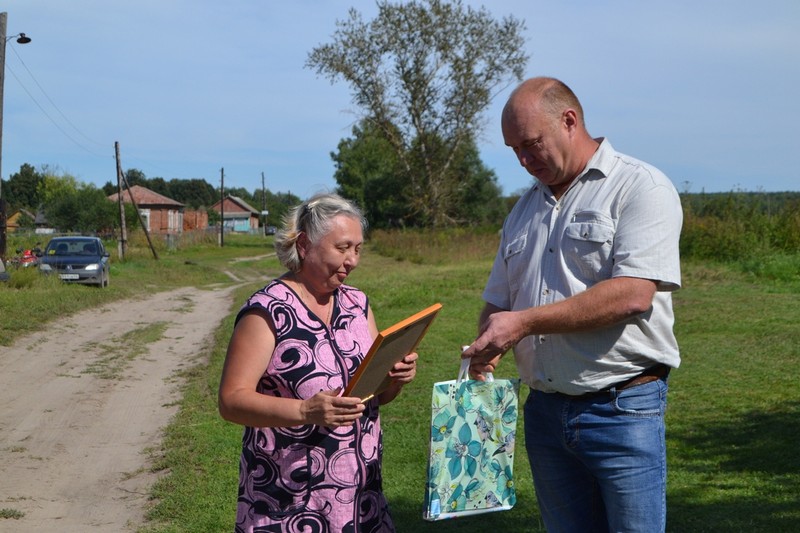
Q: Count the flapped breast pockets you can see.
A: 2